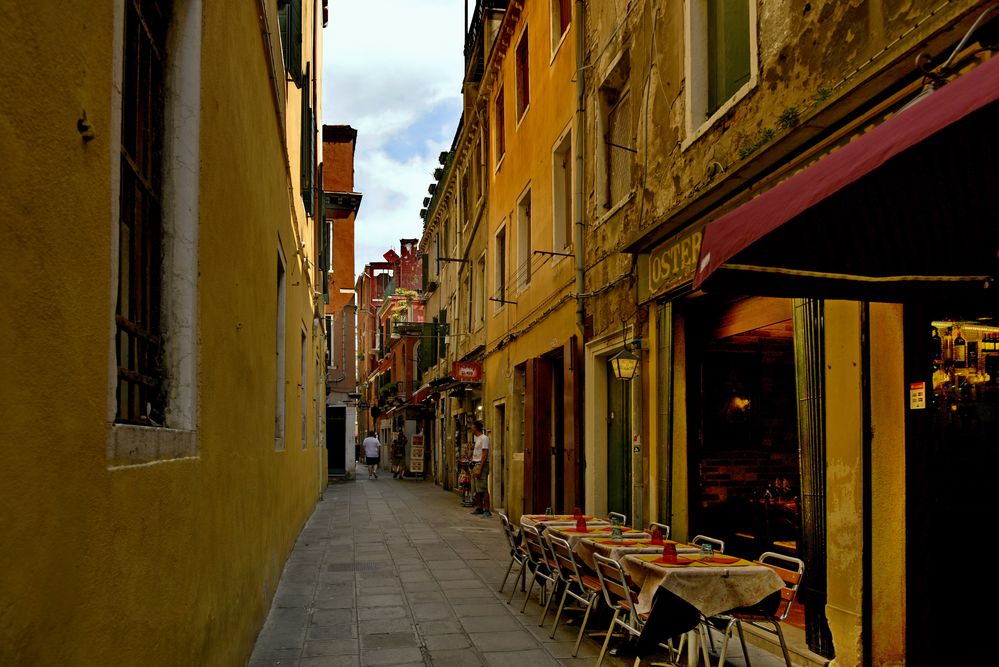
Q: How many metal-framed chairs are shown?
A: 8